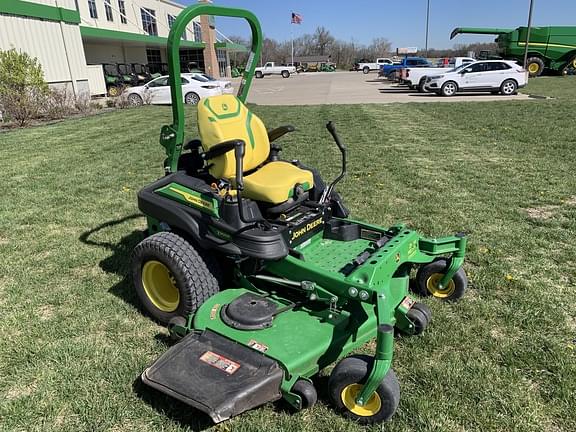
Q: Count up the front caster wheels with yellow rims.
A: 2